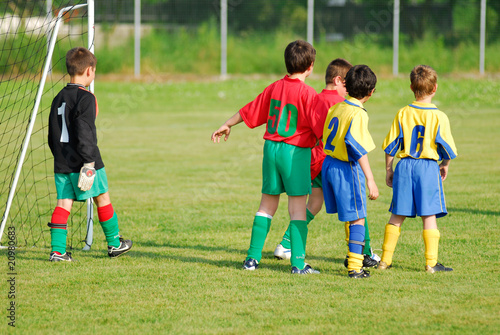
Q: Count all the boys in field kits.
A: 4